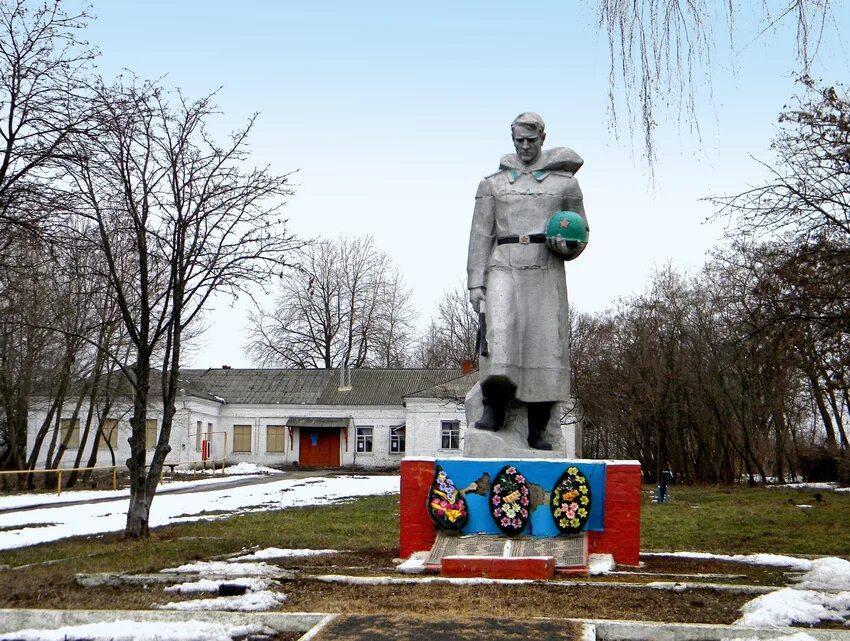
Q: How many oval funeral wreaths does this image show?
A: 3